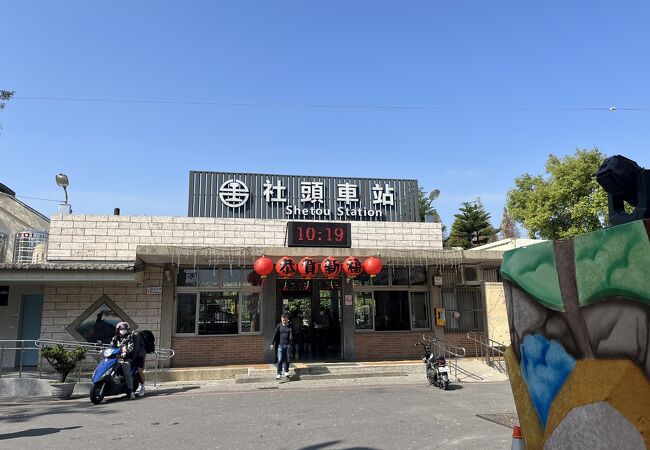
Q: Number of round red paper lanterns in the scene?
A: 6